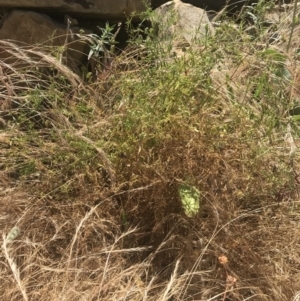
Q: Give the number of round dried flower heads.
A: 2